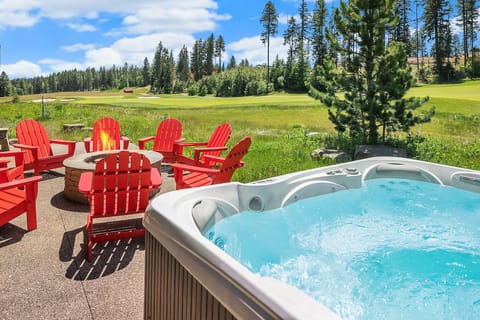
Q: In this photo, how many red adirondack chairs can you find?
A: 8